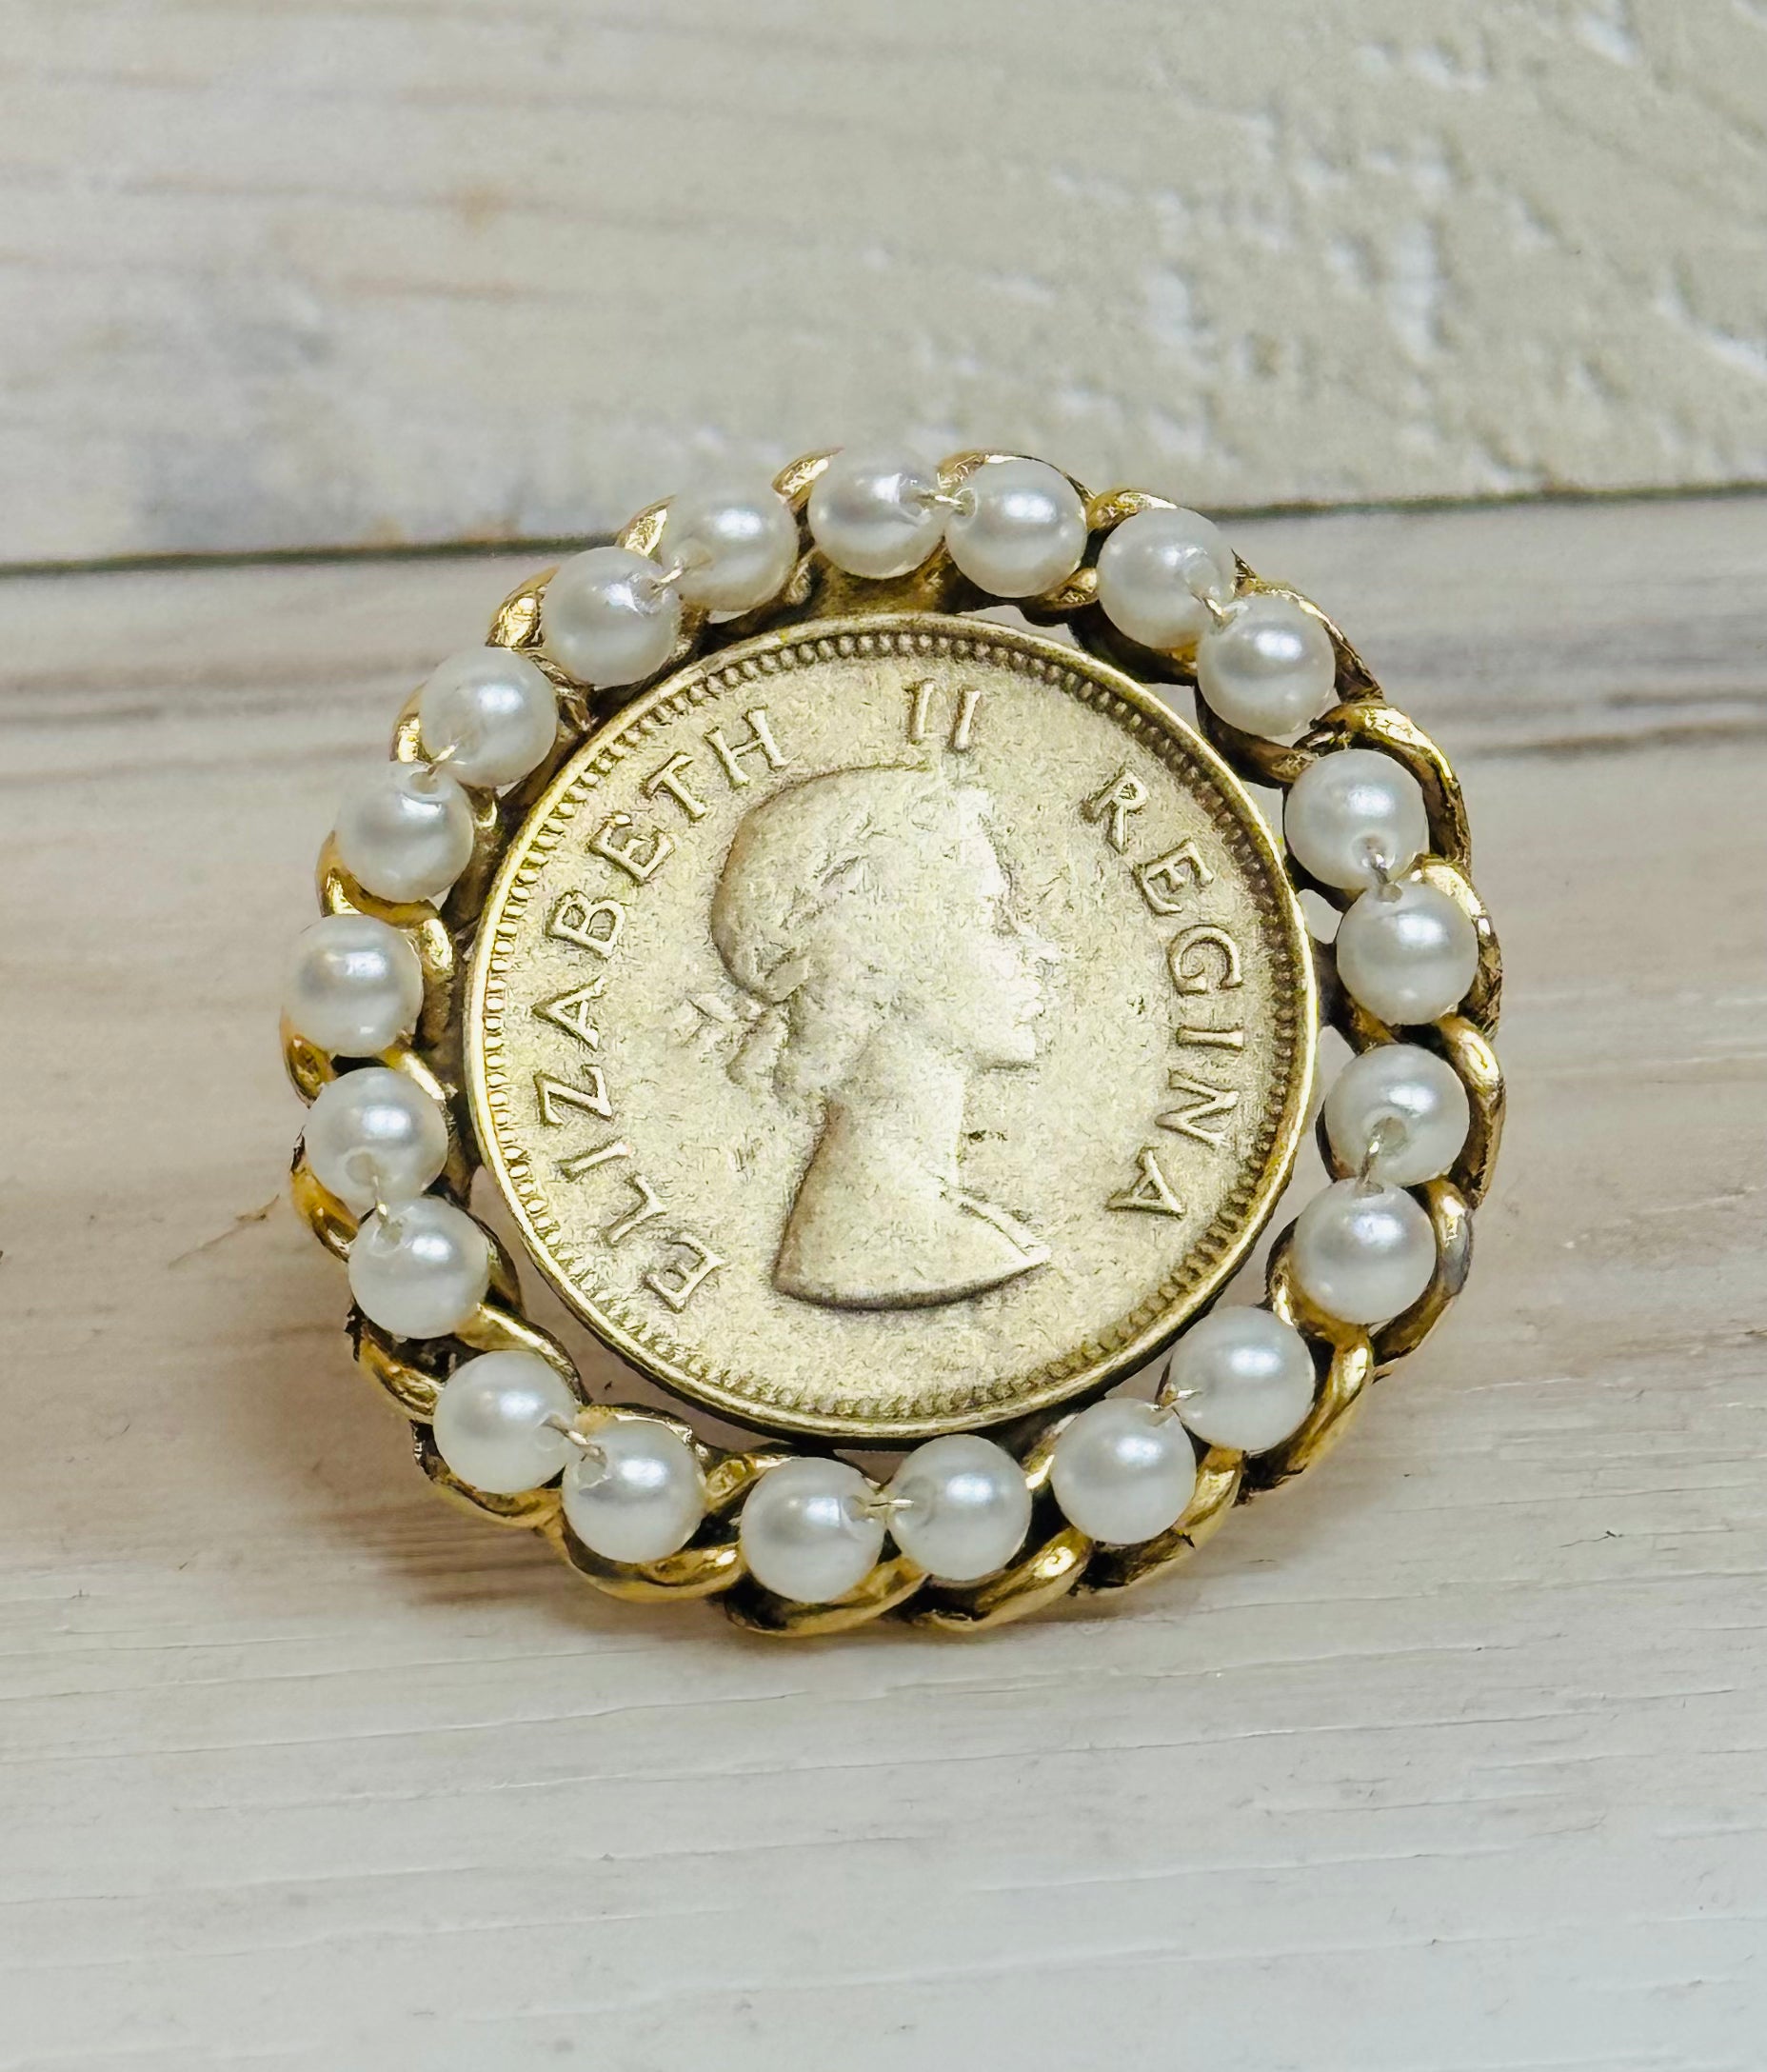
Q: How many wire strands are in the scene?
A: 10